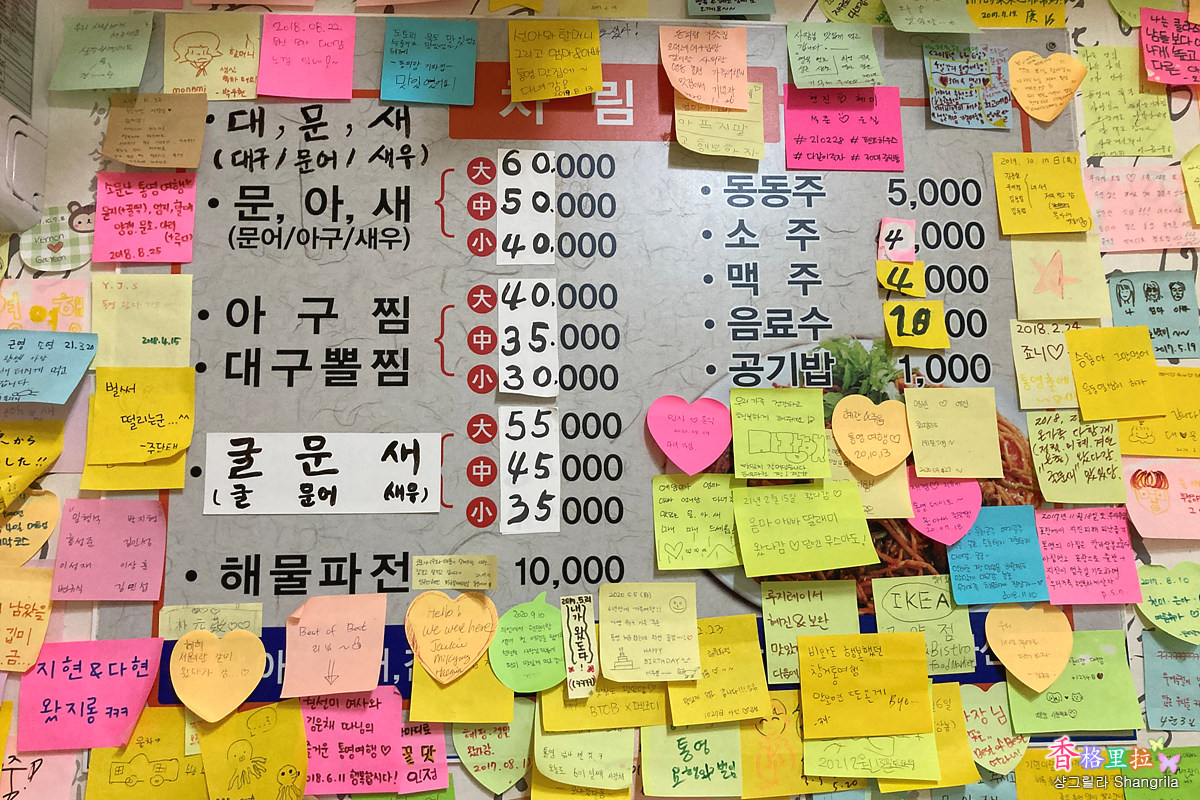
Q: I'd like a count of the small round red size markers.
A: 9